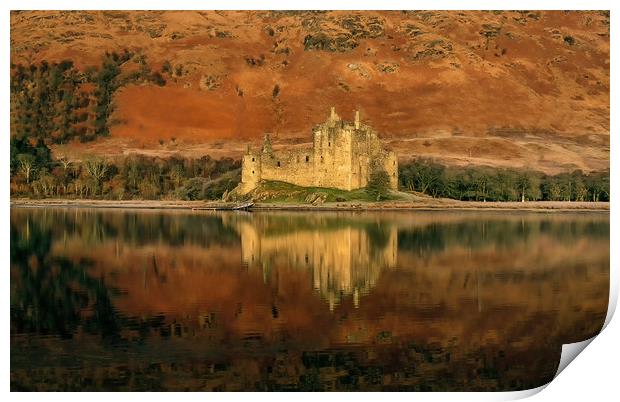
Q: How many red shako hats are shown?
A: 0